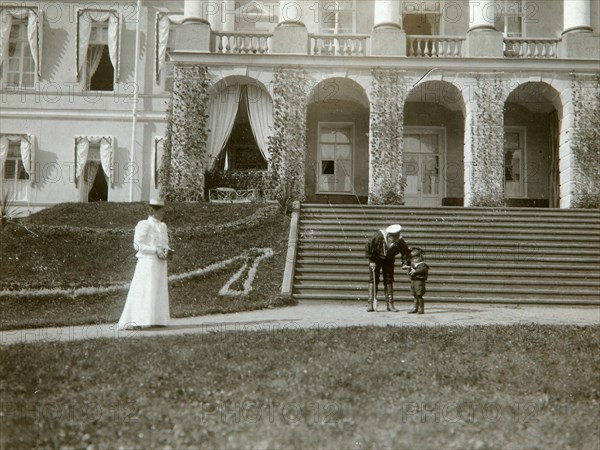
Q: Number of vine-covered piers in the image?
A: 5